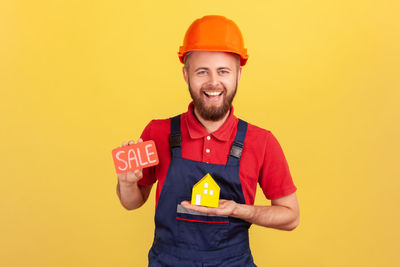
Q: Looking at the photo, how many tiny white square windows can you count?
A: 3